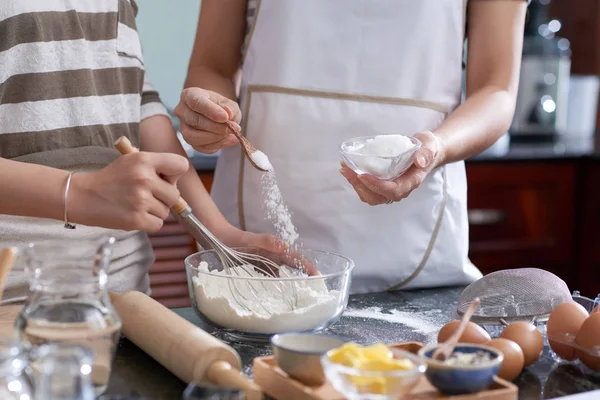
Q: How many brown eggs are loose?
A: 3